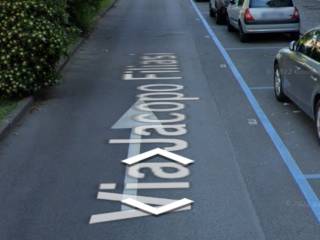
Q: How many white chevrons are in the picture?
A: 2